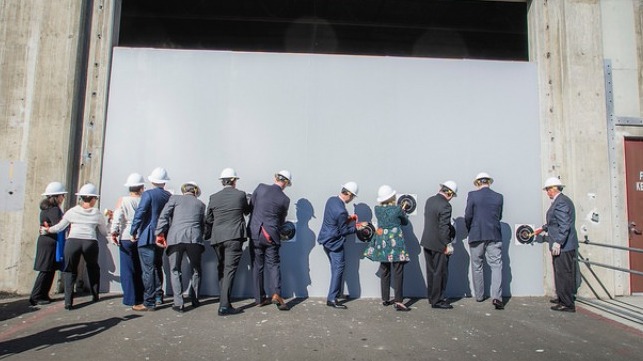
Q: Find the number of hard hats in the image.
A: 12